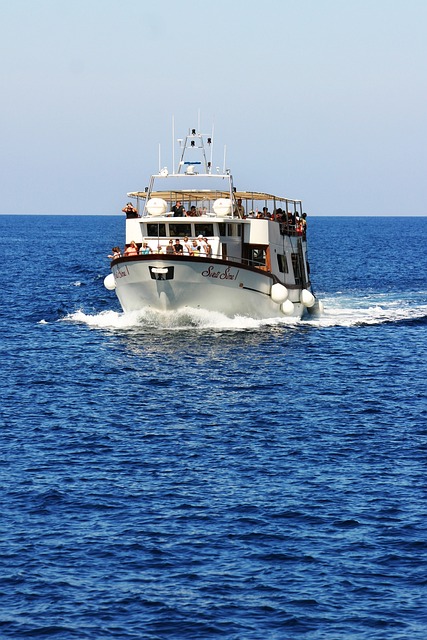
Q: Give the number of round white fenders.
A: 4